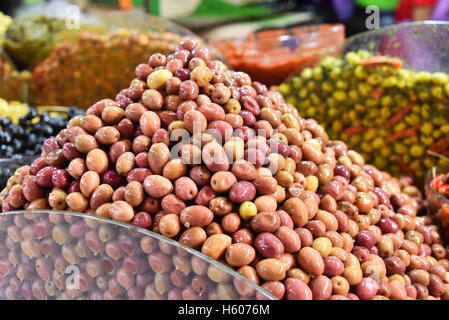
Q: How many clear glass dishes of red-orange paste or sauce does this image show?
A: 1